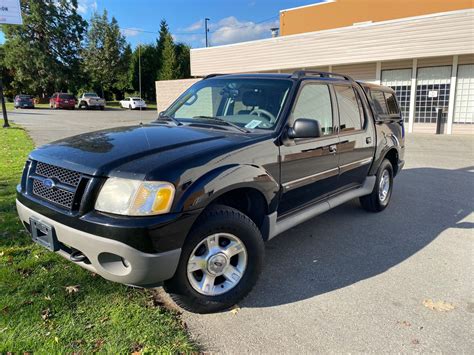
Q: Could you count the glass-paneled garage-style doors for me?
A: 3